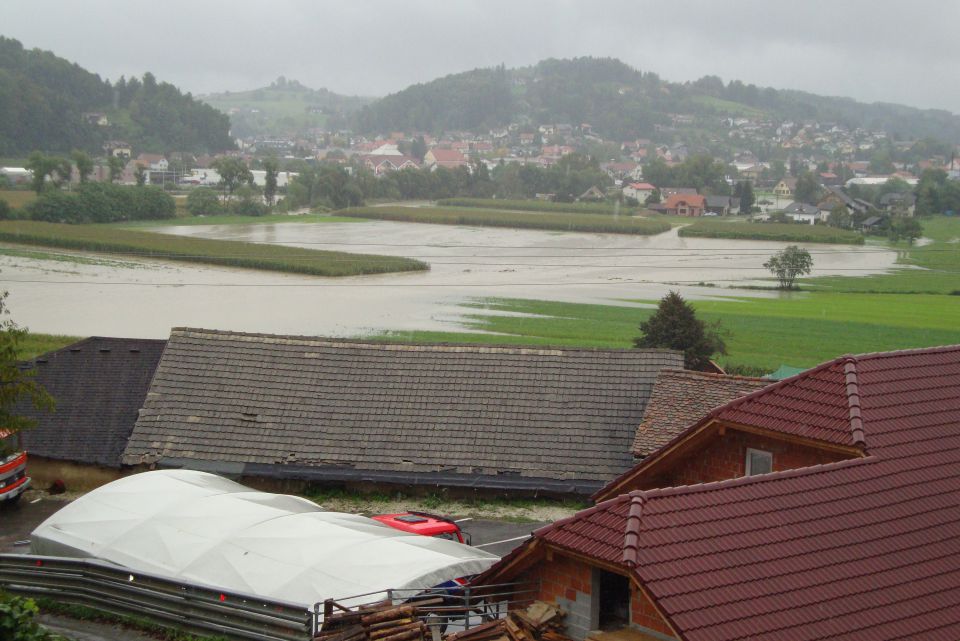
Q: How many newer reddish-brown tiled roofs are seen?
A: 2